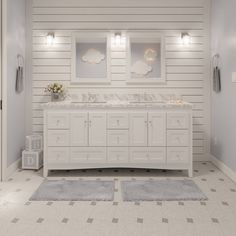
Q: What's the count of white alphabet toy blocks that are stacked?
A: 2